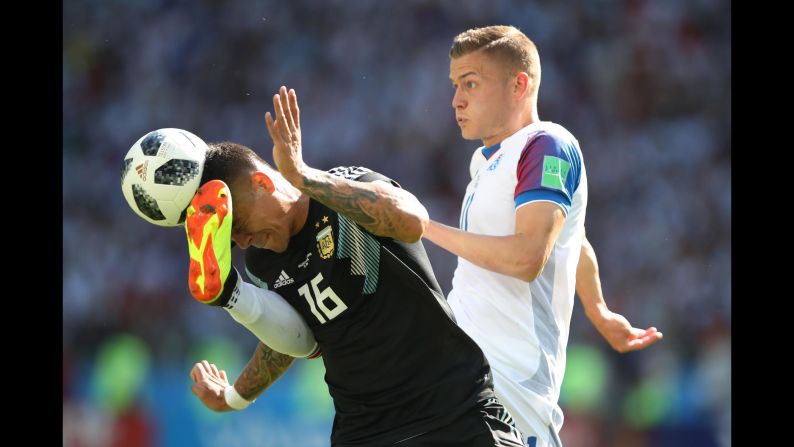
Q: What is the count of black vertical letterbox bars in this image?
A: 2